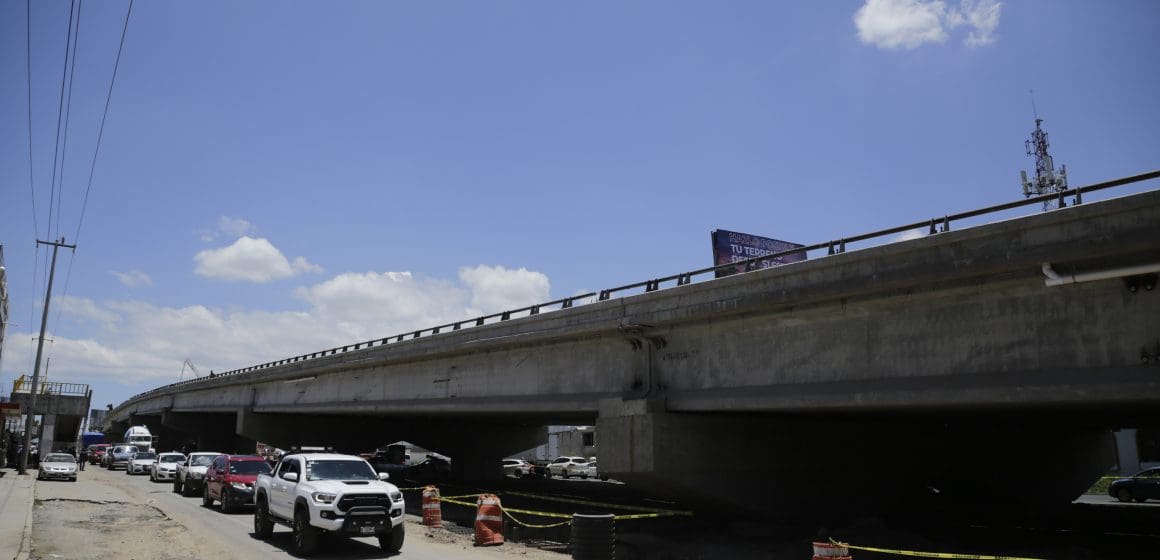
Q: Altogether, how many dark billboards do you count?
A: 1